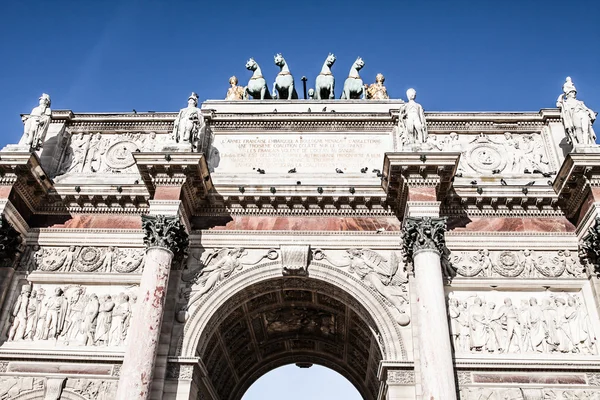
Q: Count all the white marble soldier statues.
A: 4